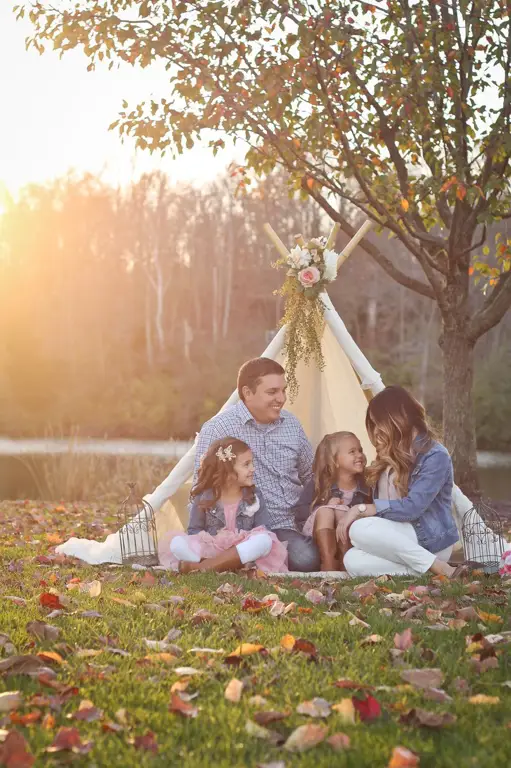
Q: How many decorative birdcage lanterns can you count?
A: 2